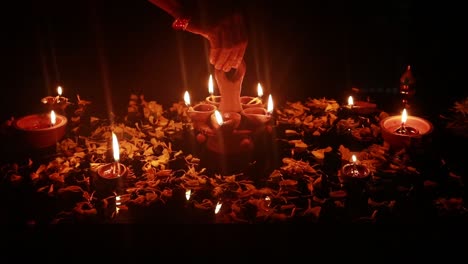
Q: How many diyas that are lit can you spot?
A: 11